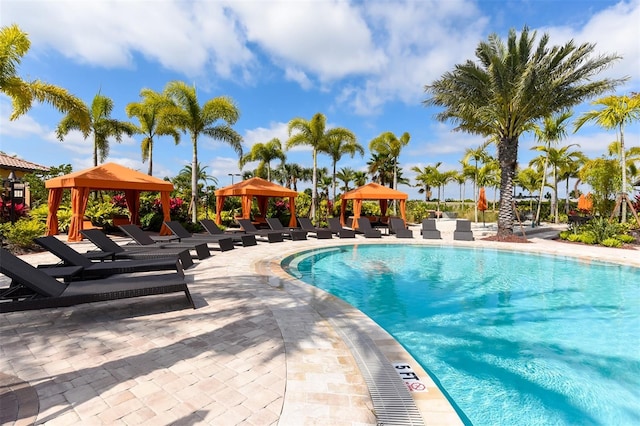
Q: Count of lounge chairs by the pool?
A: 14